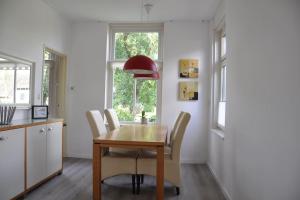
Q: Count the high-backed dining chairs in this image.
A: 4